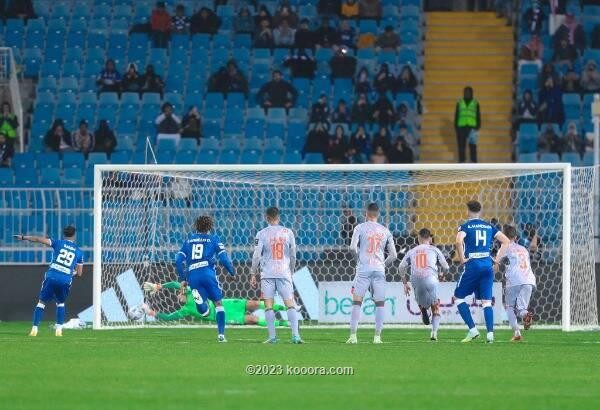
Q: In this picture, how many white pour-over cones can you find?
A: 0